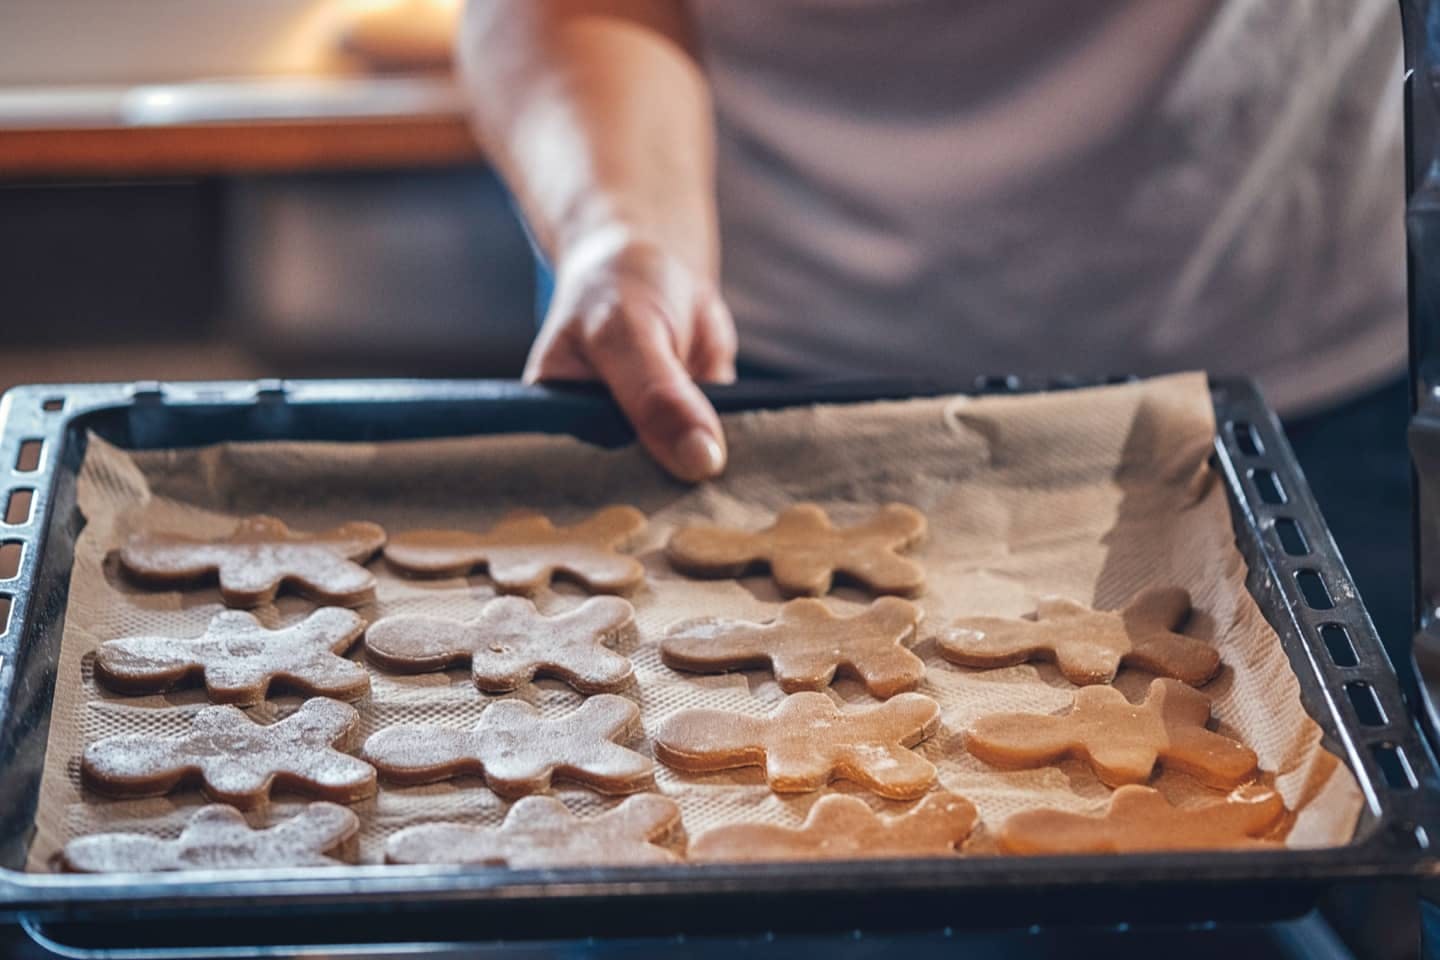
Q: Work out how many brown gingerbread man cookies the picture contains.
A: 15